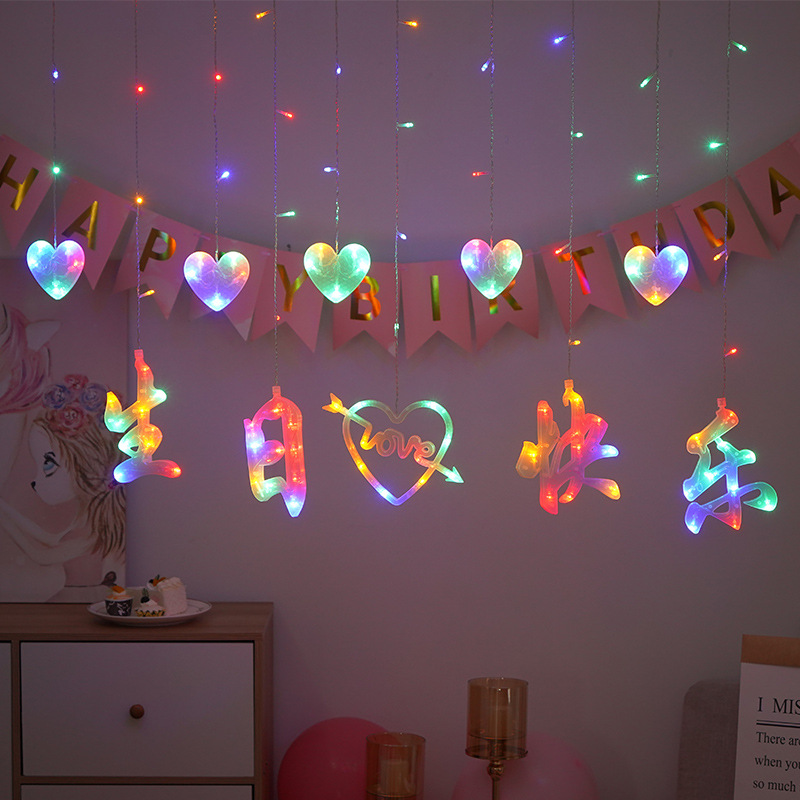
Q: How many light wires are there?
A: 10